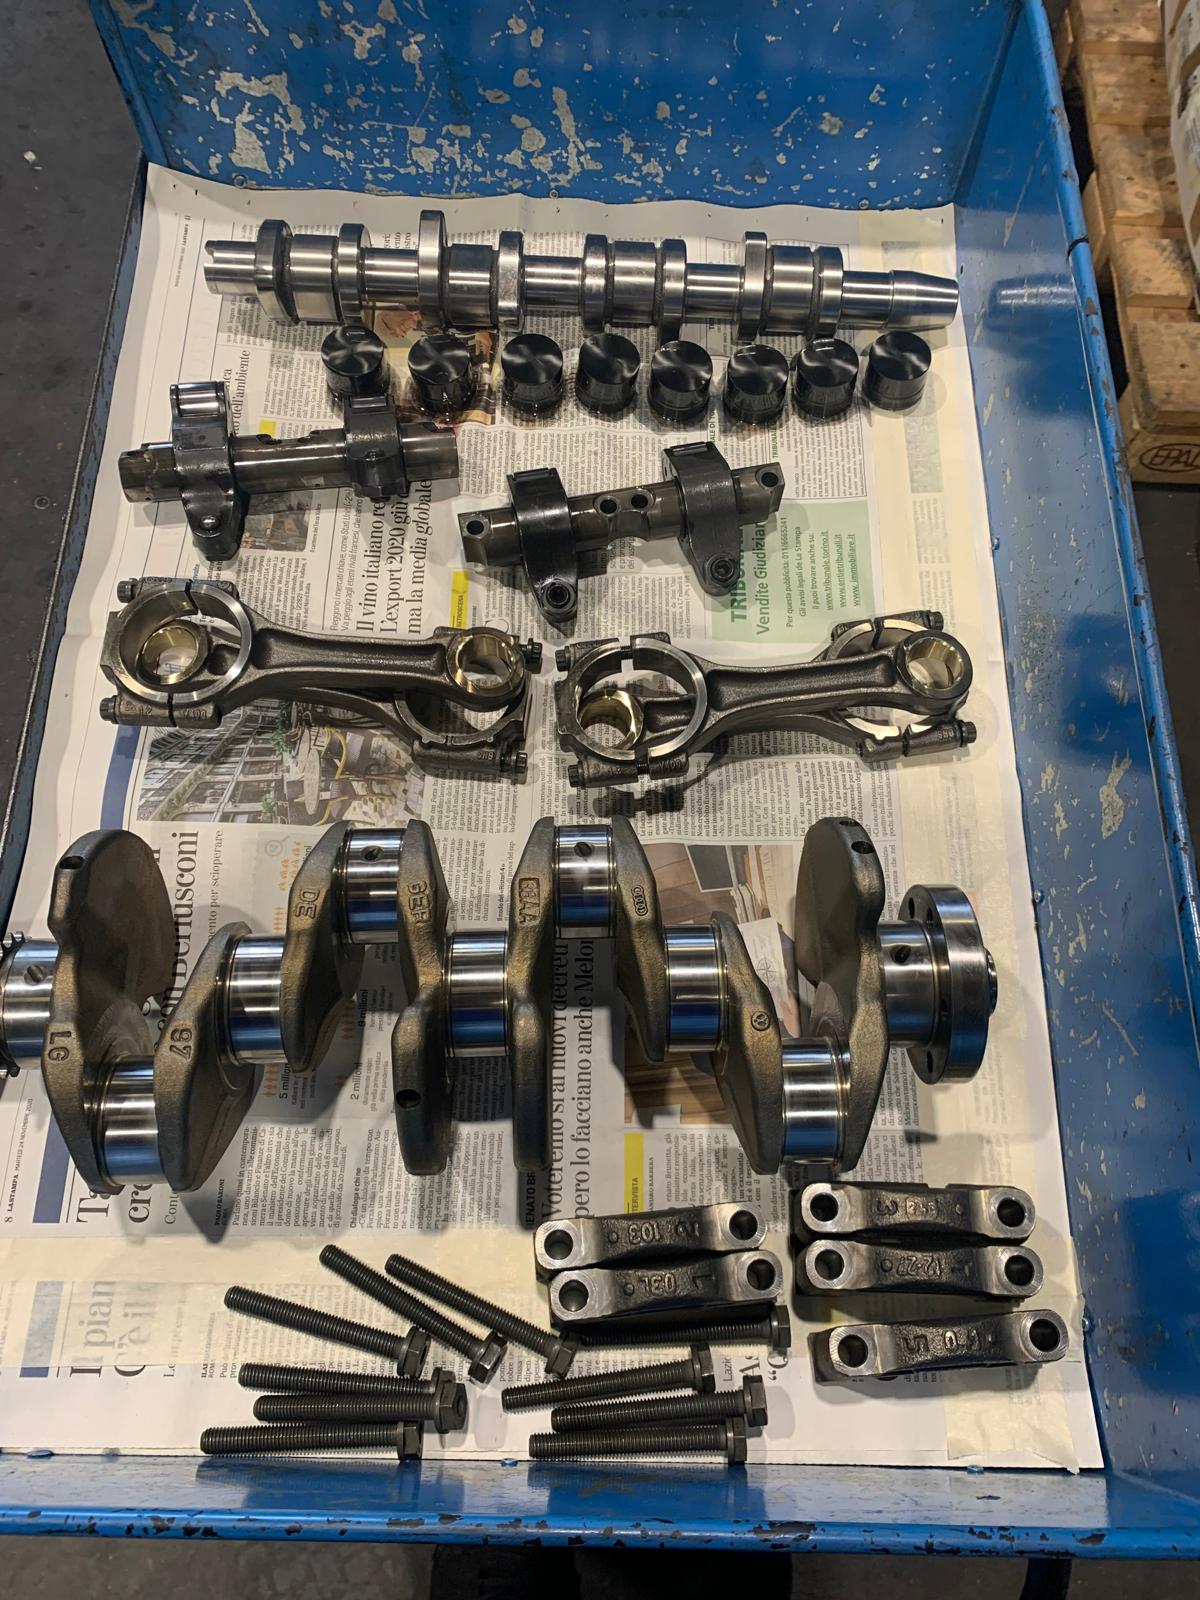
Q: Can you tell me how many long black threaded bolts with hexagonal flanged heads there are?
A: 10